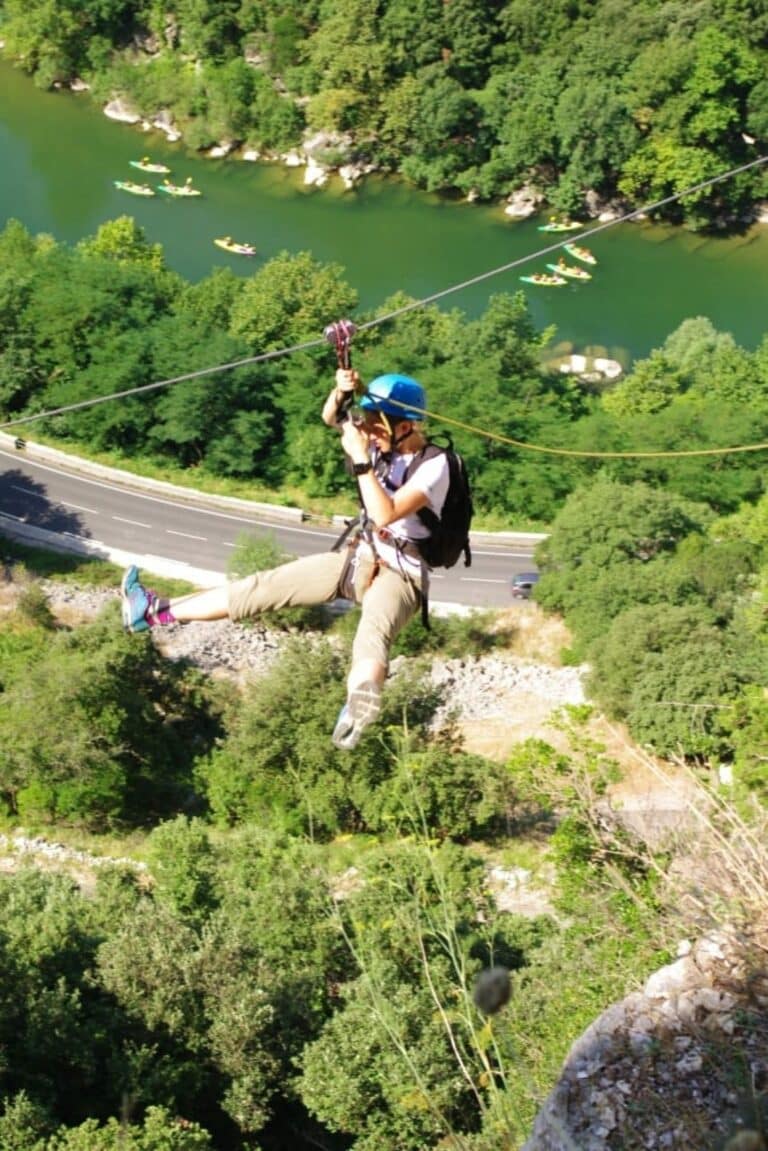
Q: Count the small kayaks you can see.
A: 8